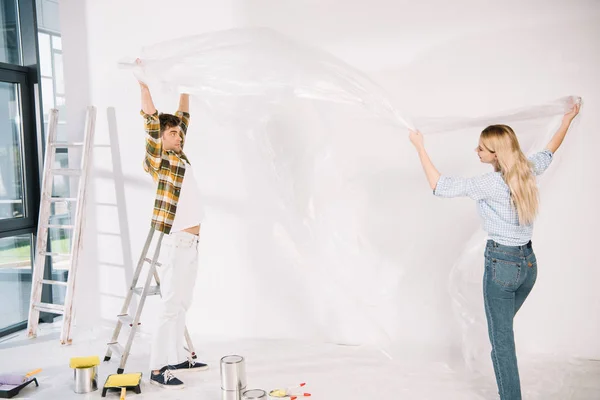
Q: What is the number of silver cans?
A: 4